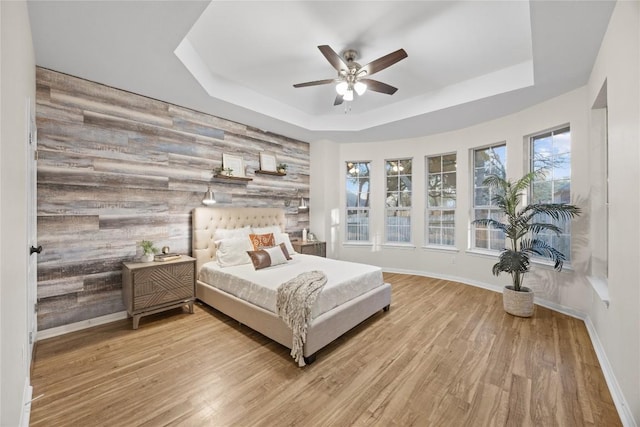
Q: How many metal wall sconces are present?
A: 2